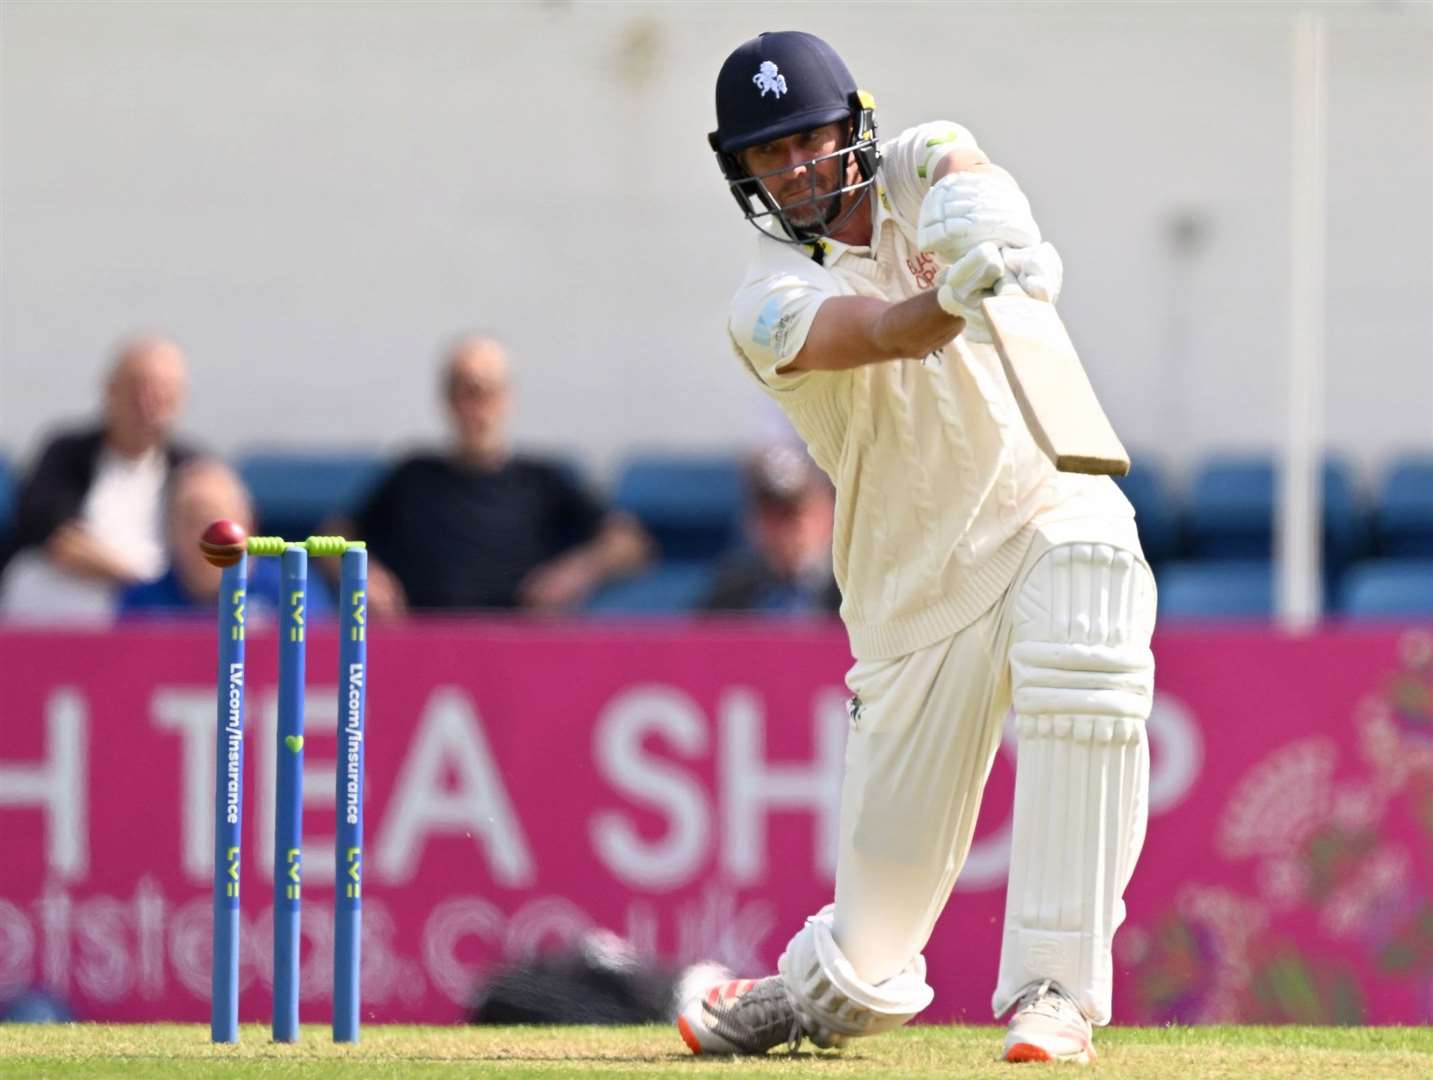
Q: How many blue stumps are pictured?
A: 3